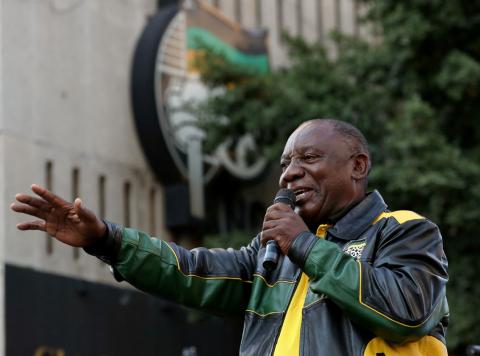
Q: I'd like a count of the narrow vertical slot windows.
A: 5